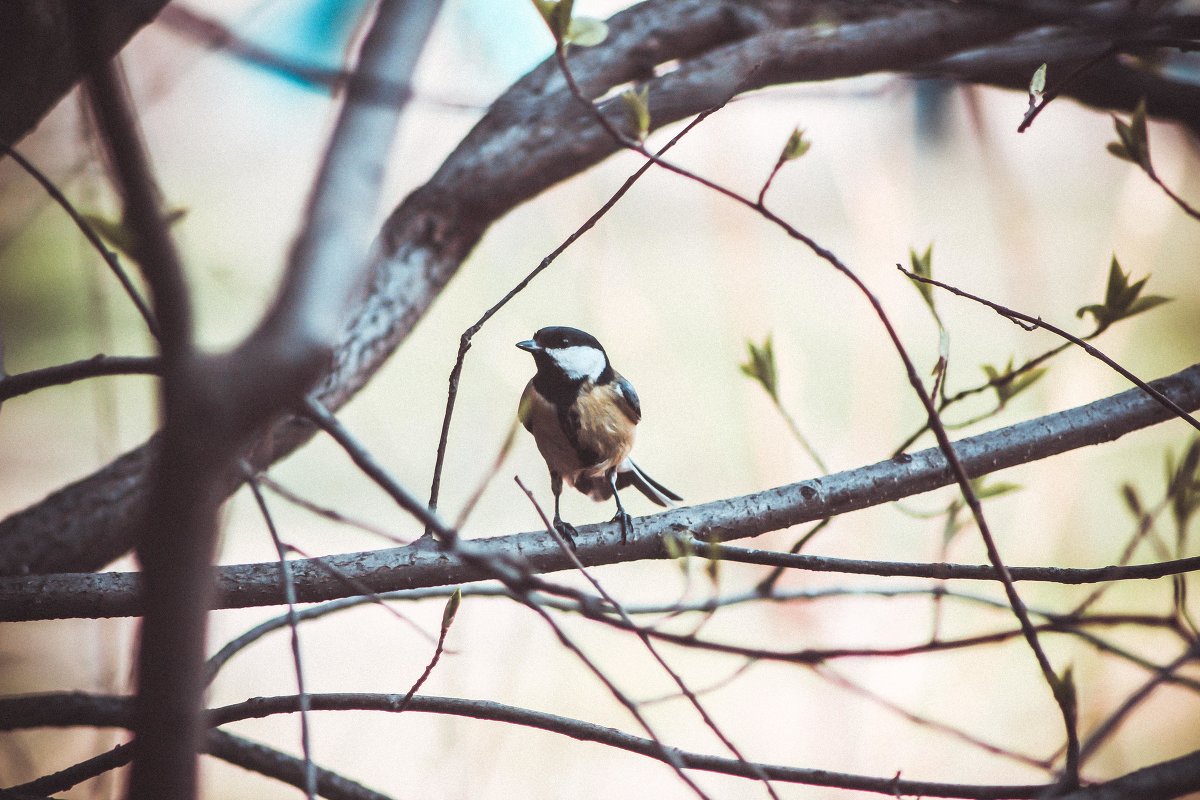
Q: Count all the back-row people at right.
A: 0